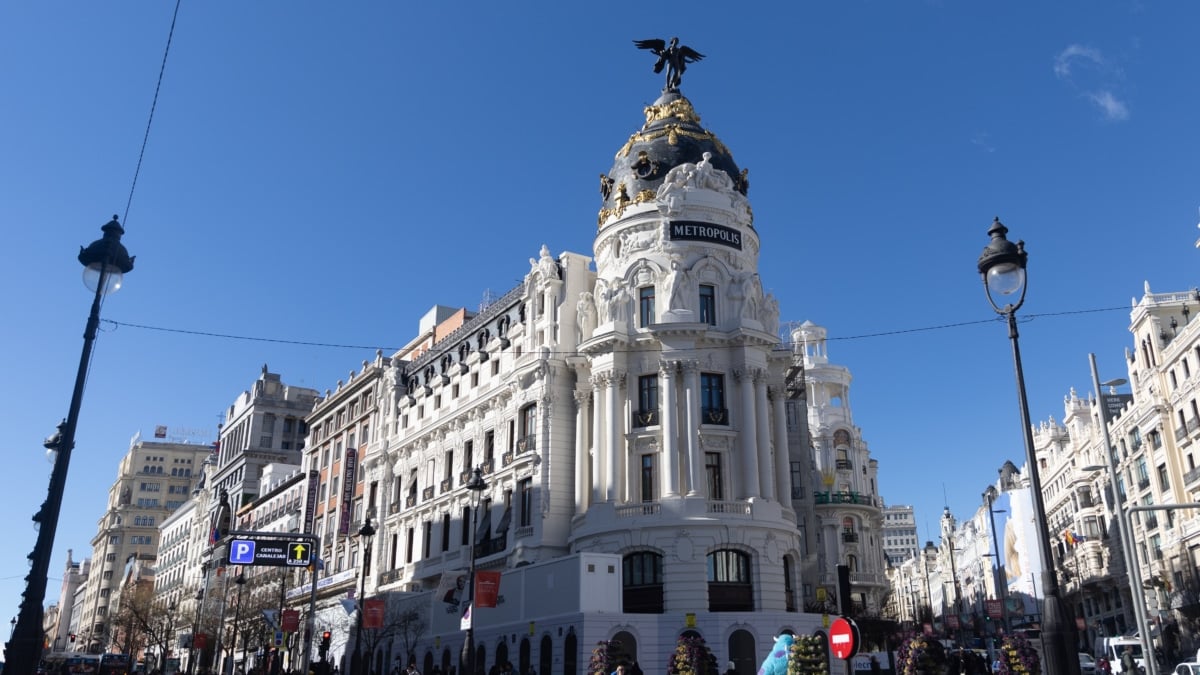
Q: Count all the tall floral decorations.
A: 5